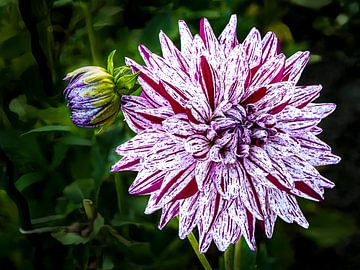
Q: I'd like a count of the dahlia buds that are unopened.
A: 1